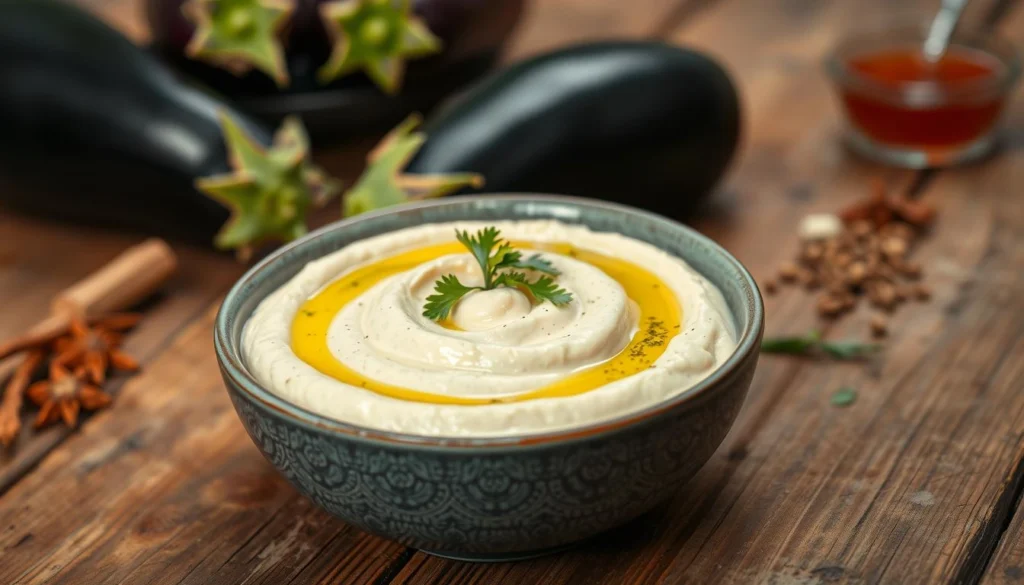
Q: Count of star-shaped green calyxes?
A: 4